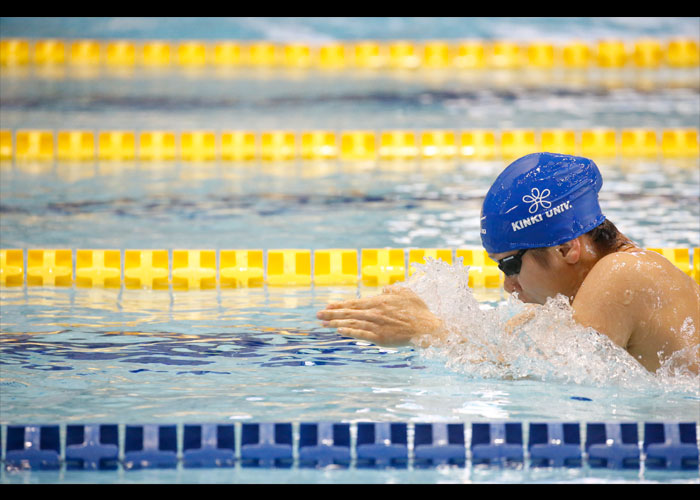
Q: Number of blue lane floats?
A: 12